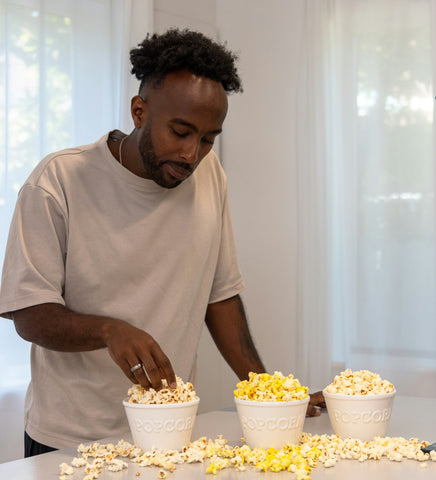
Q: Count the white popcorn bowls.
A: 3